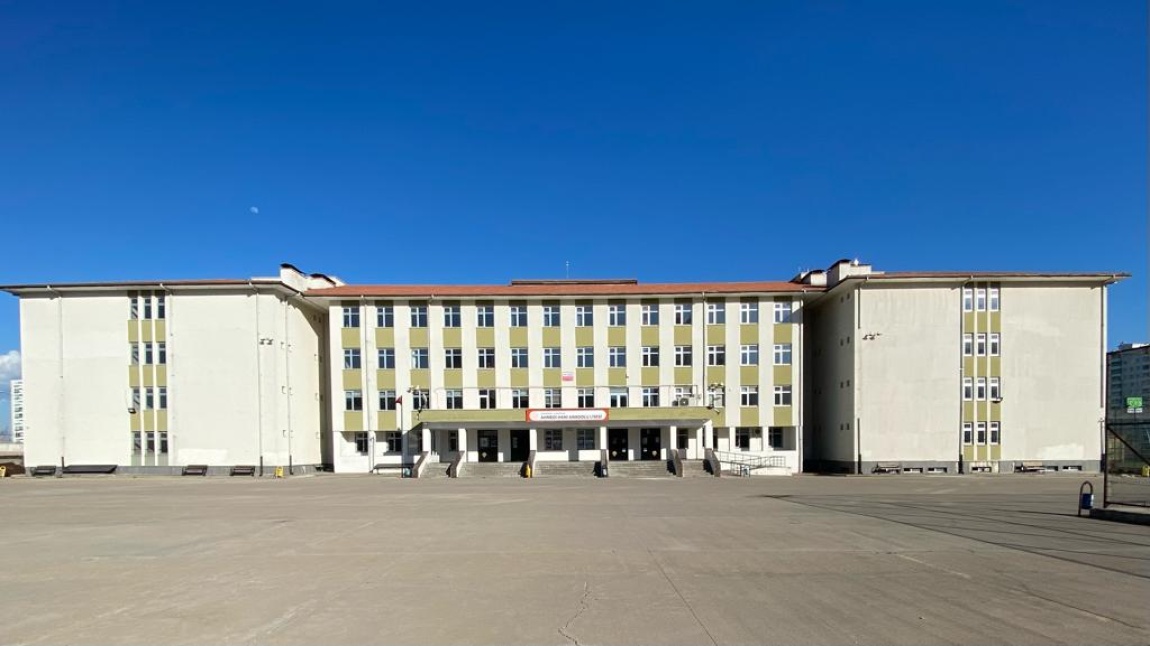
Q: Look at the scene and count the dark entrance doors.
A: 4